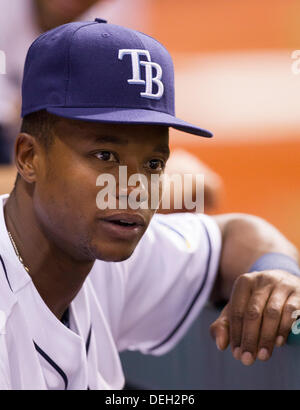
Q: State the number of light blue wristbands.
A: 1